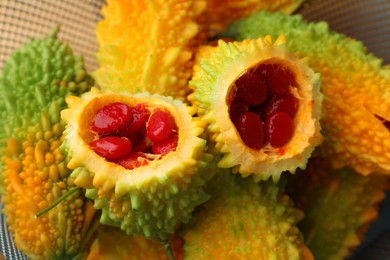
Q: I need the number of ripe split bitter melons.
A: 2